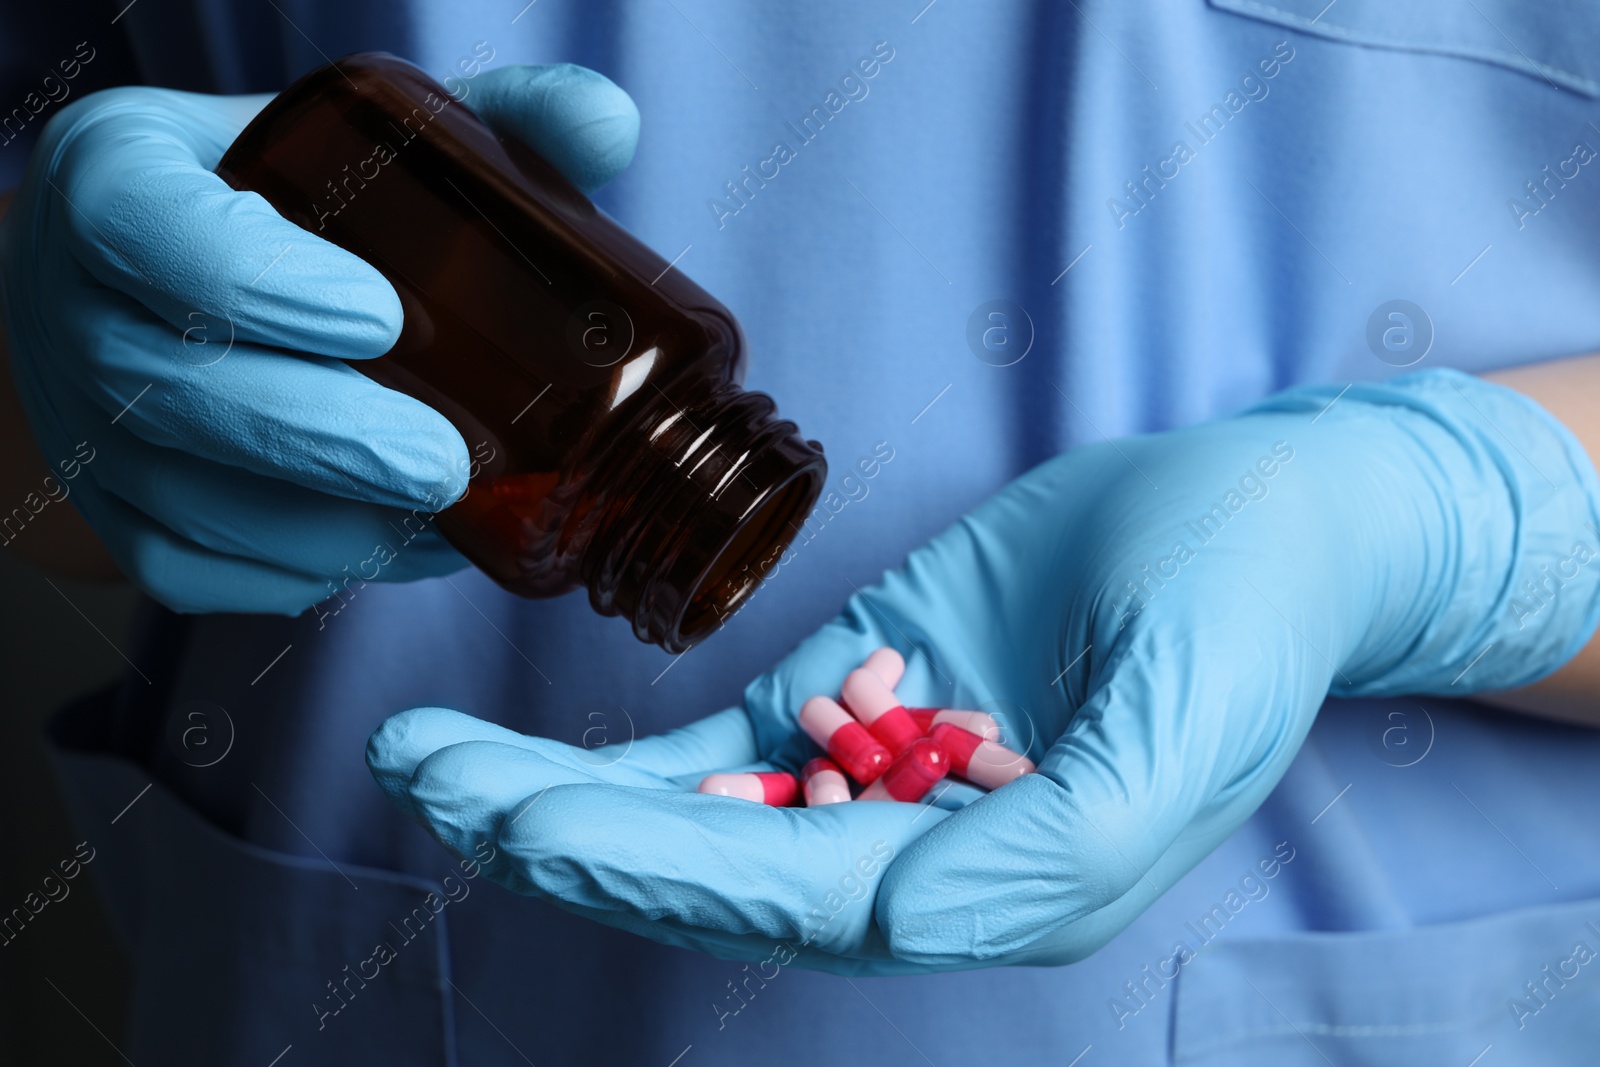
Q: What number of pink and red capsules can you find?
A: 8